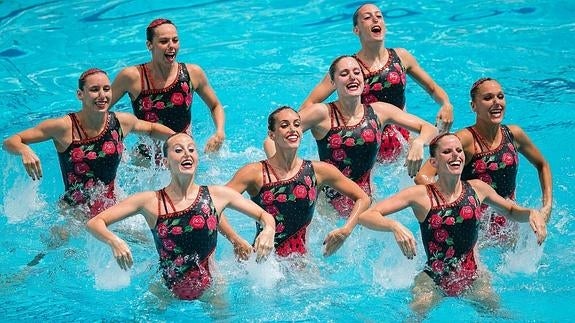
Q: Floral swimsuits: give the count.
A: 8